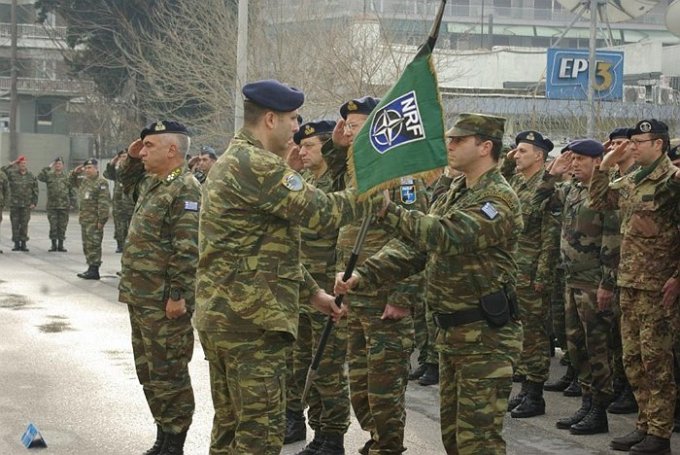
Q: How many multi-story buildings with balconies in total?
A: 2